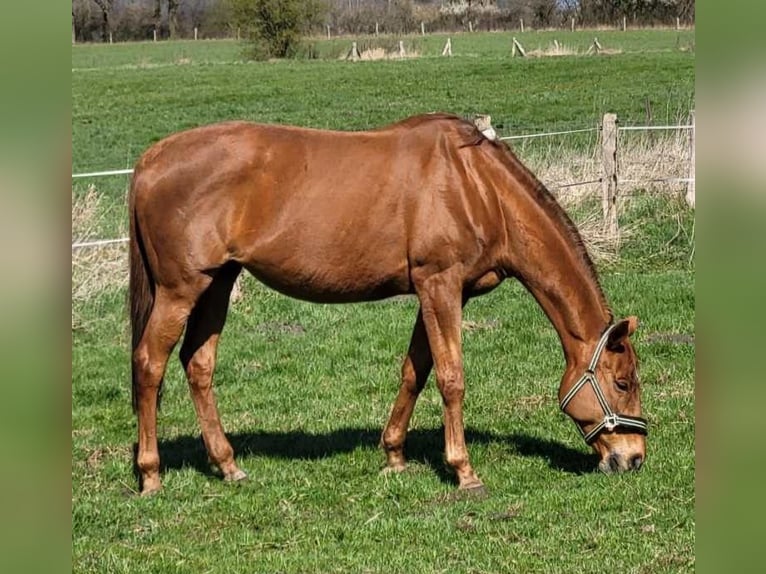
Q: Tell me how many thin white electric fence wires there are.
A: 2